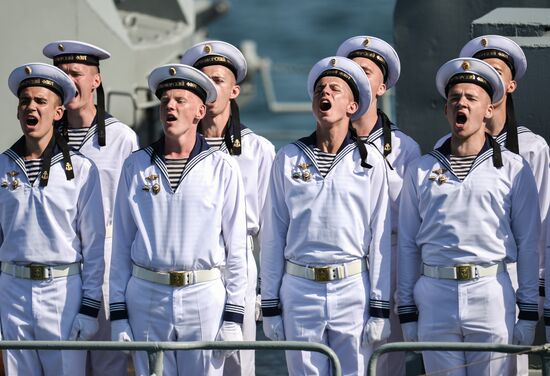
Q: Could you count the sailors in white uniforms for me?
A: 8